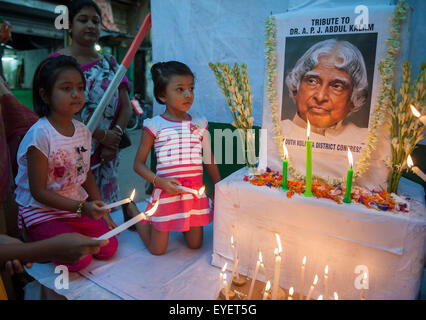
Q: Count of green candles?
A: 3